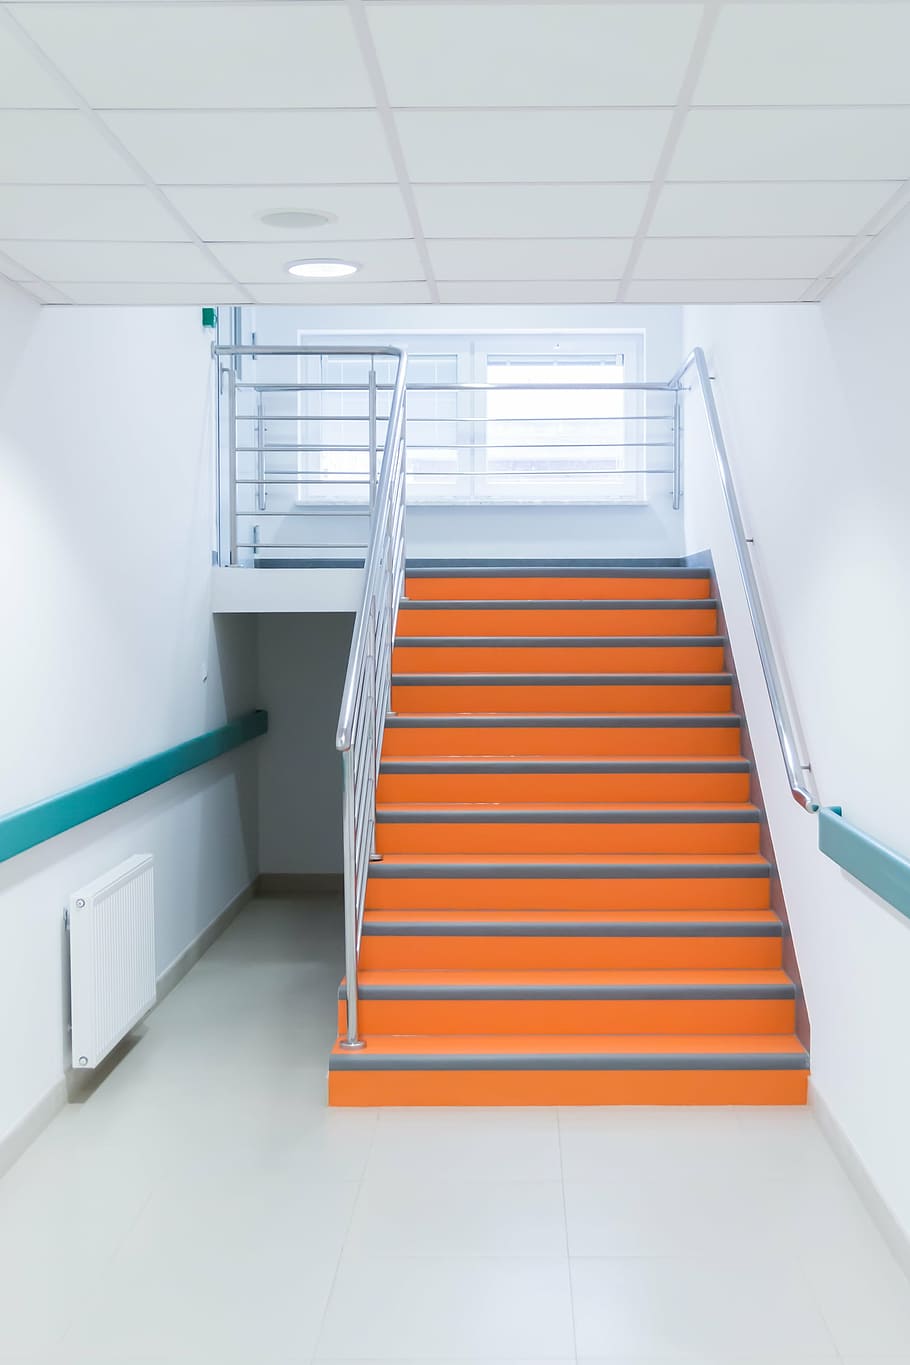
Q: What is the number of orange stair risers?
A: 11